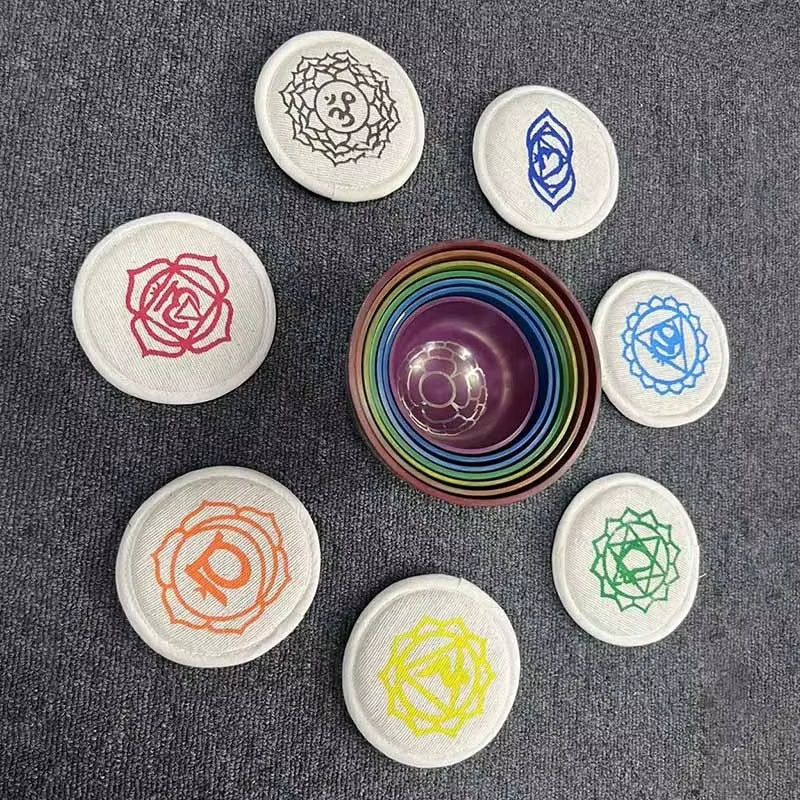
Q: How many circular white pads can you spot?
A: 7